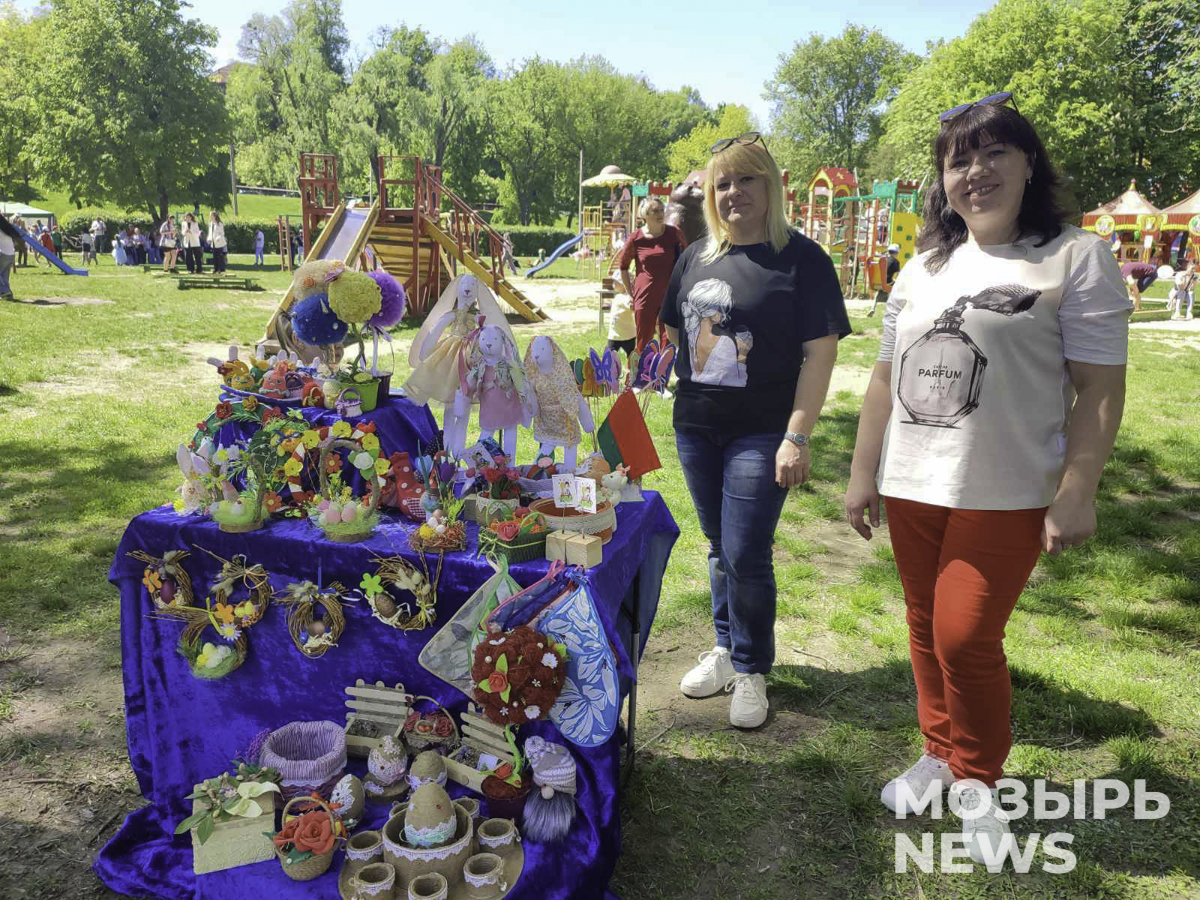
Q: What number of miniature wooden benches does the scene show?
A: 2